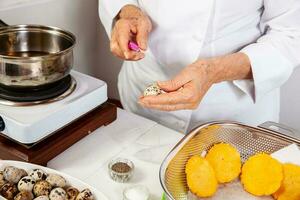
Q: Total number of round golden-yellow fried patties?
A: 4